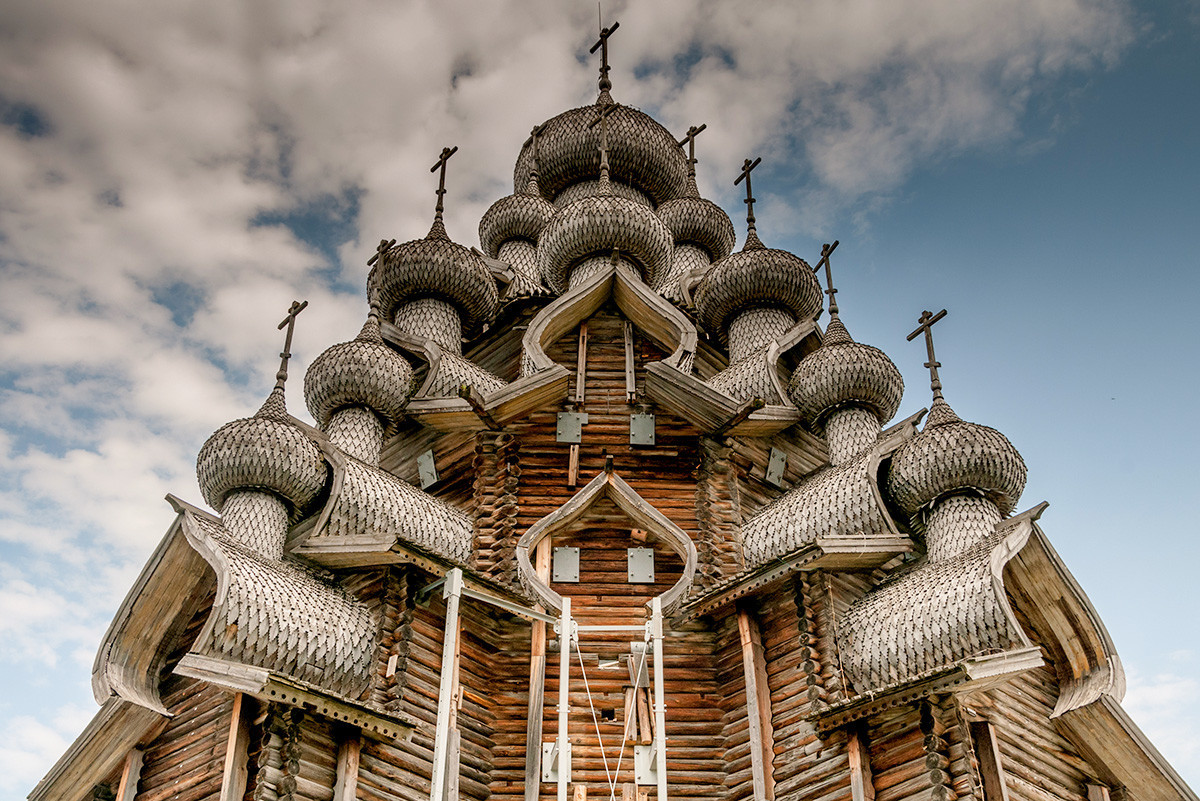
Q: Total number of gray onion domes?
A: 10